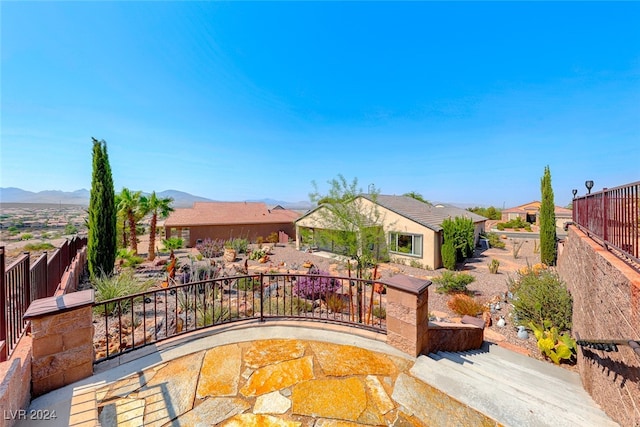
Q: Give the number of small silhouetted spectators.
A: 0